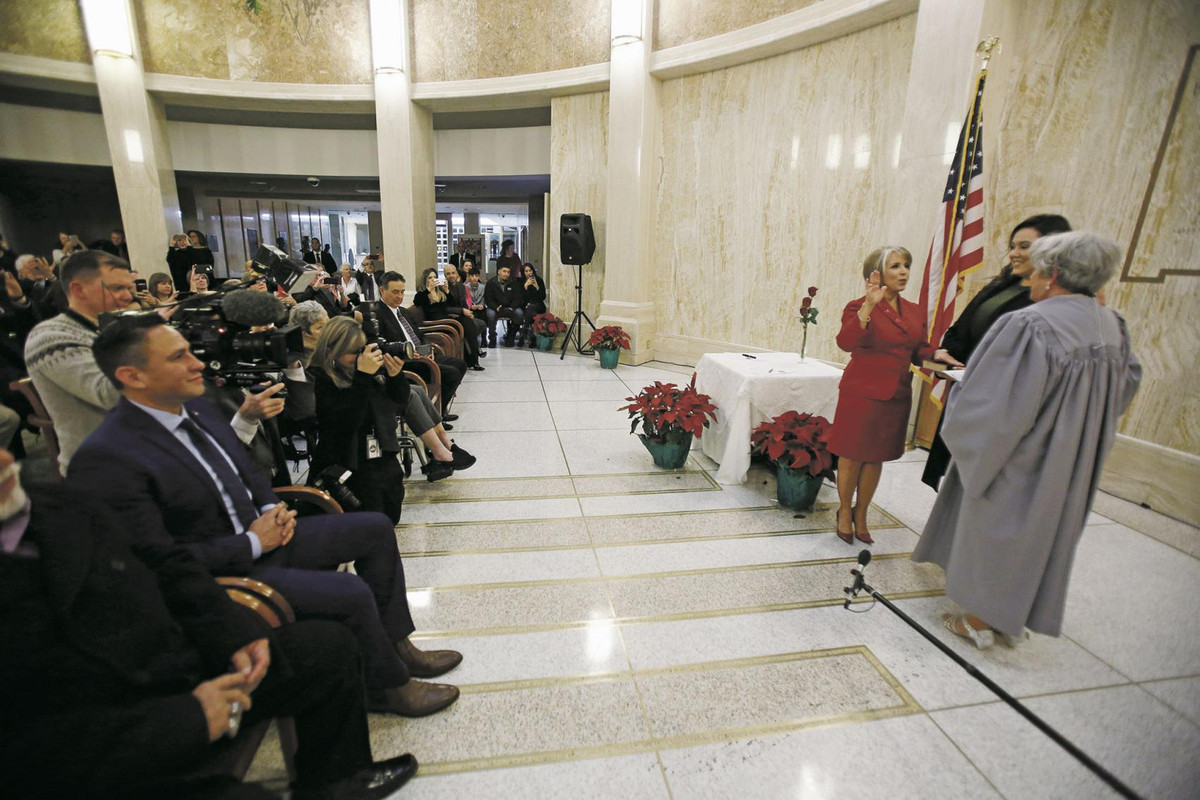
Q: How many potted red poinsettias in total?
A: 4